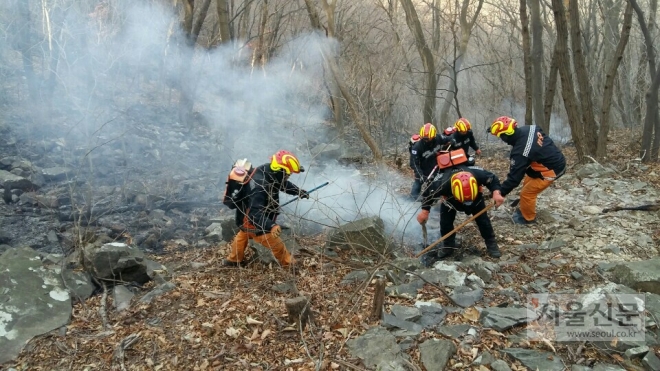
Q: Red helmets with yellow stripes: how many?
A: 5